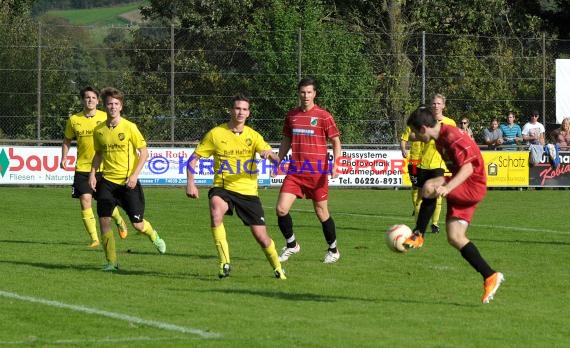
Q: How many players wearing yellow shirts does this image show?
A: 5